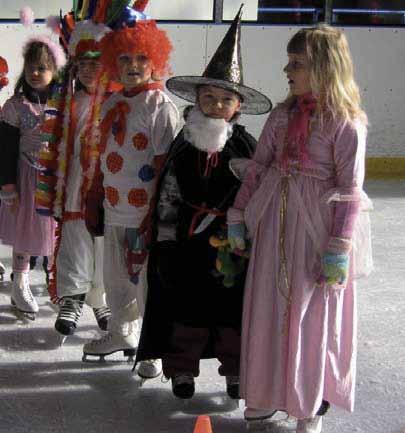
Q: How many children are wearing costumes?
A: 5